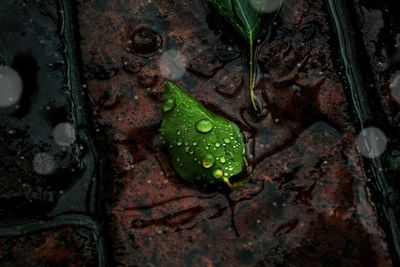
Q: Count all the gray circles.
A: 7